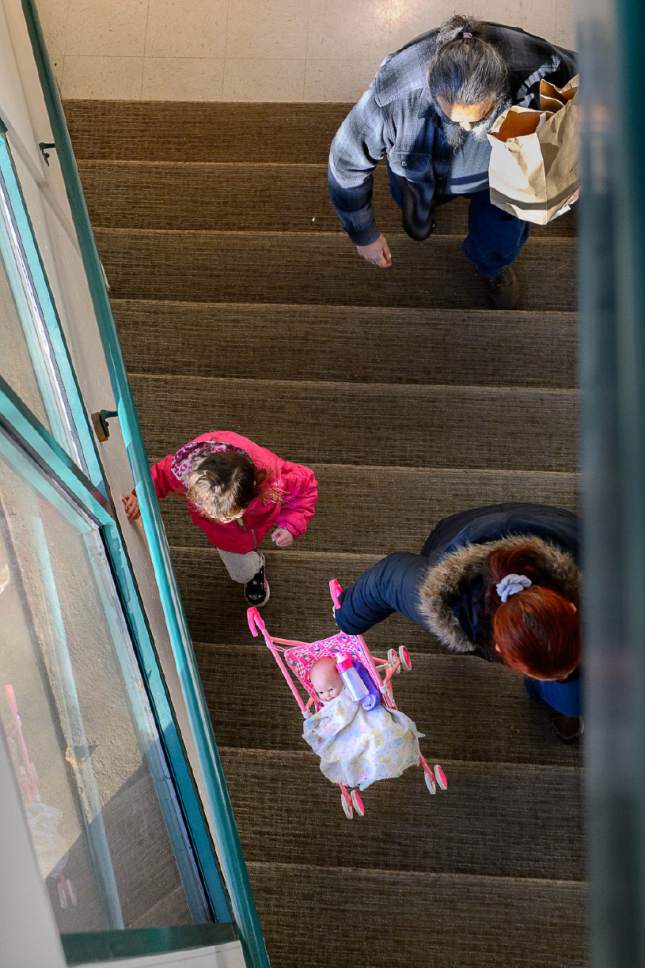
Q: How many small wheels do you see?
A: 6